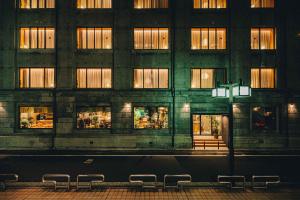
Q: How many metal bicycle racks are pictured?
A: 7